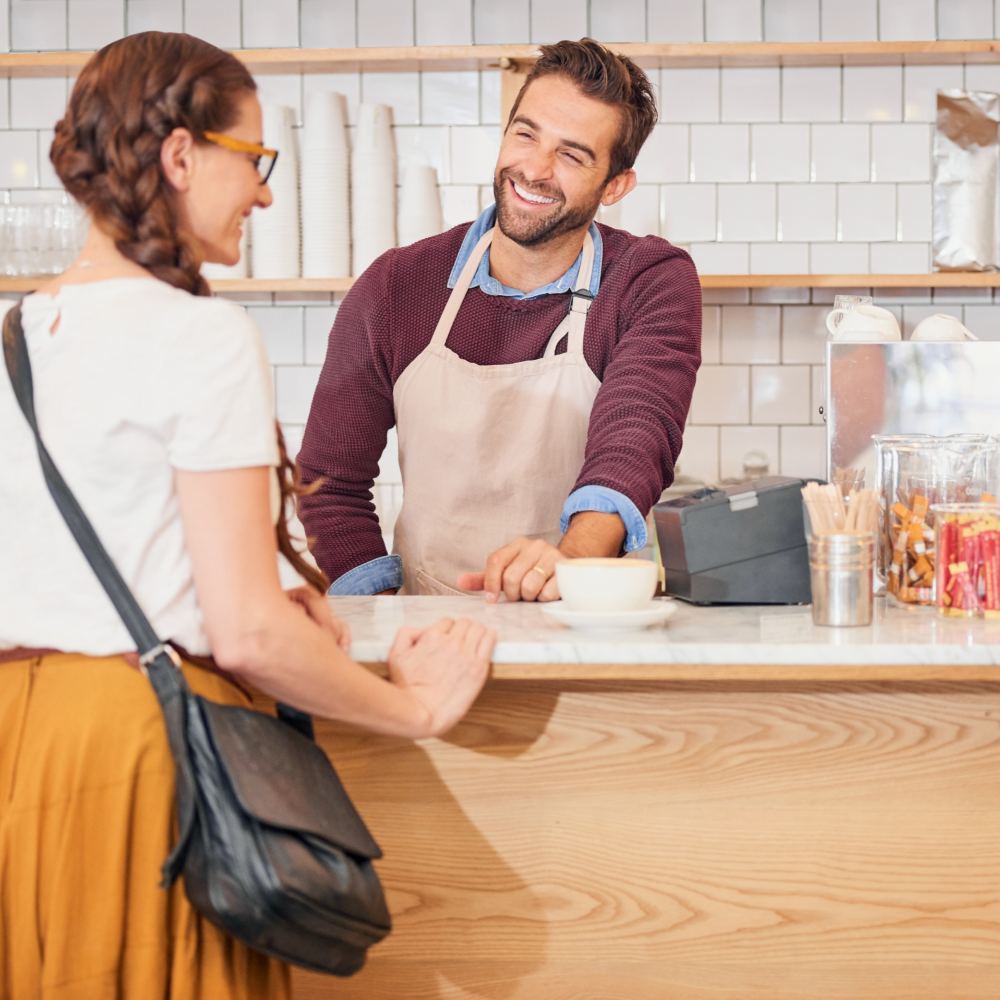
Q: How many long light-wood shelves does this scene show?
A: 2